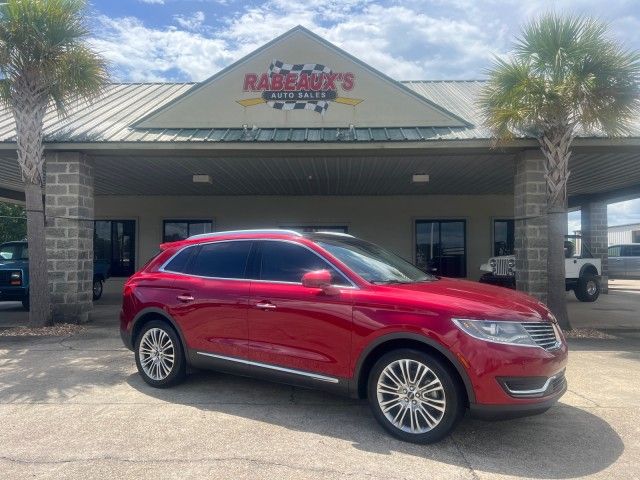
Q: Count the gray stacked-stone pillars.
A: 3